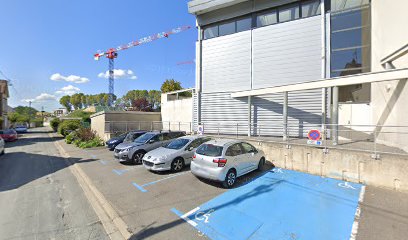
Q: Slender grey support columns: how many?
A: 3